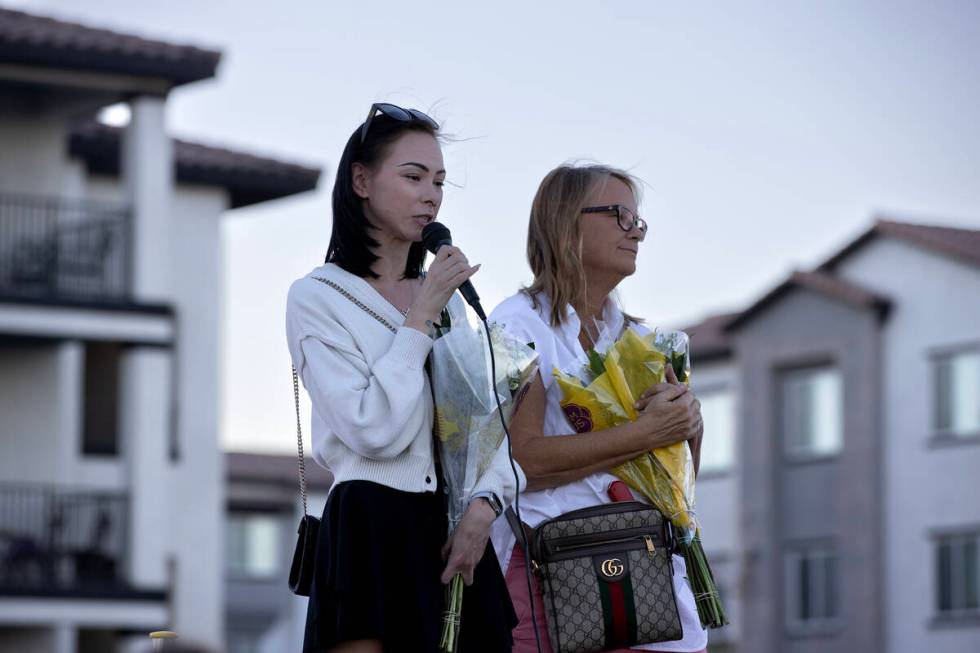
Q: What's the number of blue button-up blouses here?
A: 0